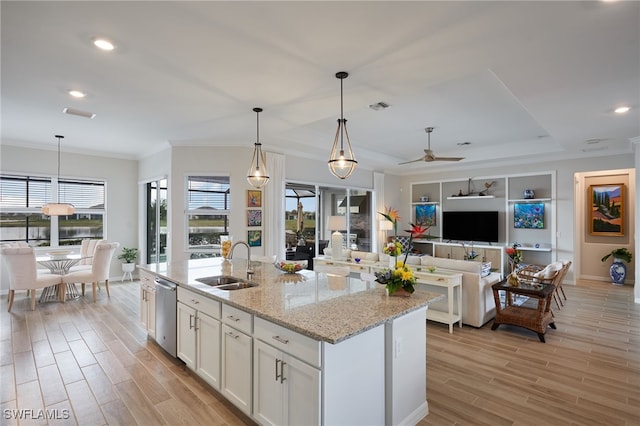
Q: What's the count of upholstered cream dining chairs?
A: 4